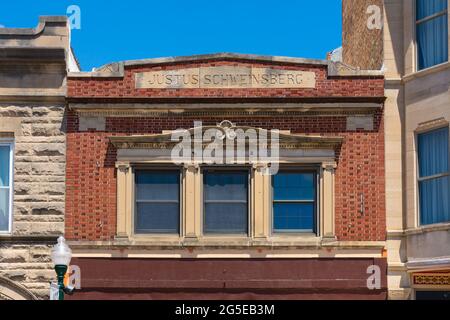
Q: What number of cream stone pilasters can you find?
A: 4